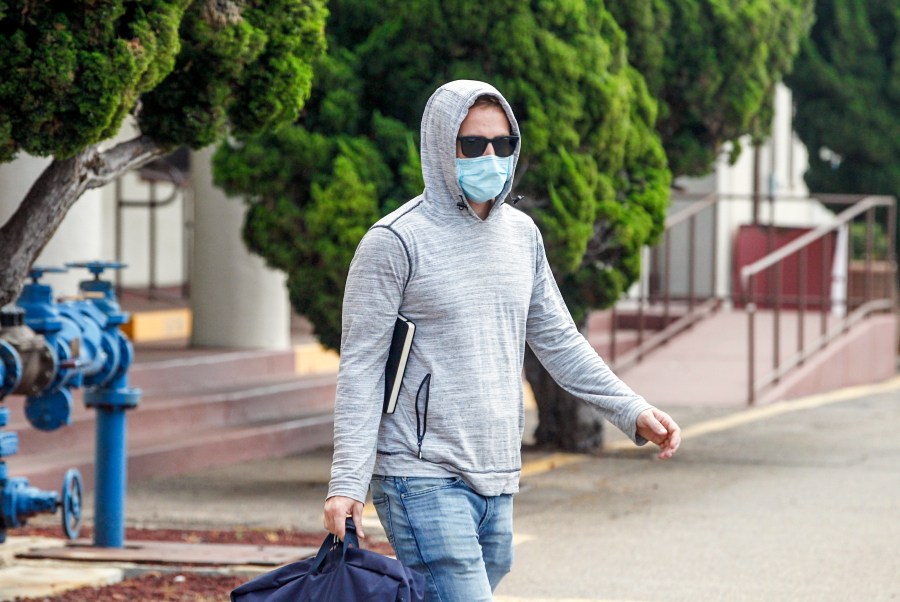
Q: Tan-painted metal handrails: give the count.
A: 2